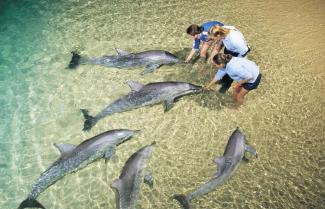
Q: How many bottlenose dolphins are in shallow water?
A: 5